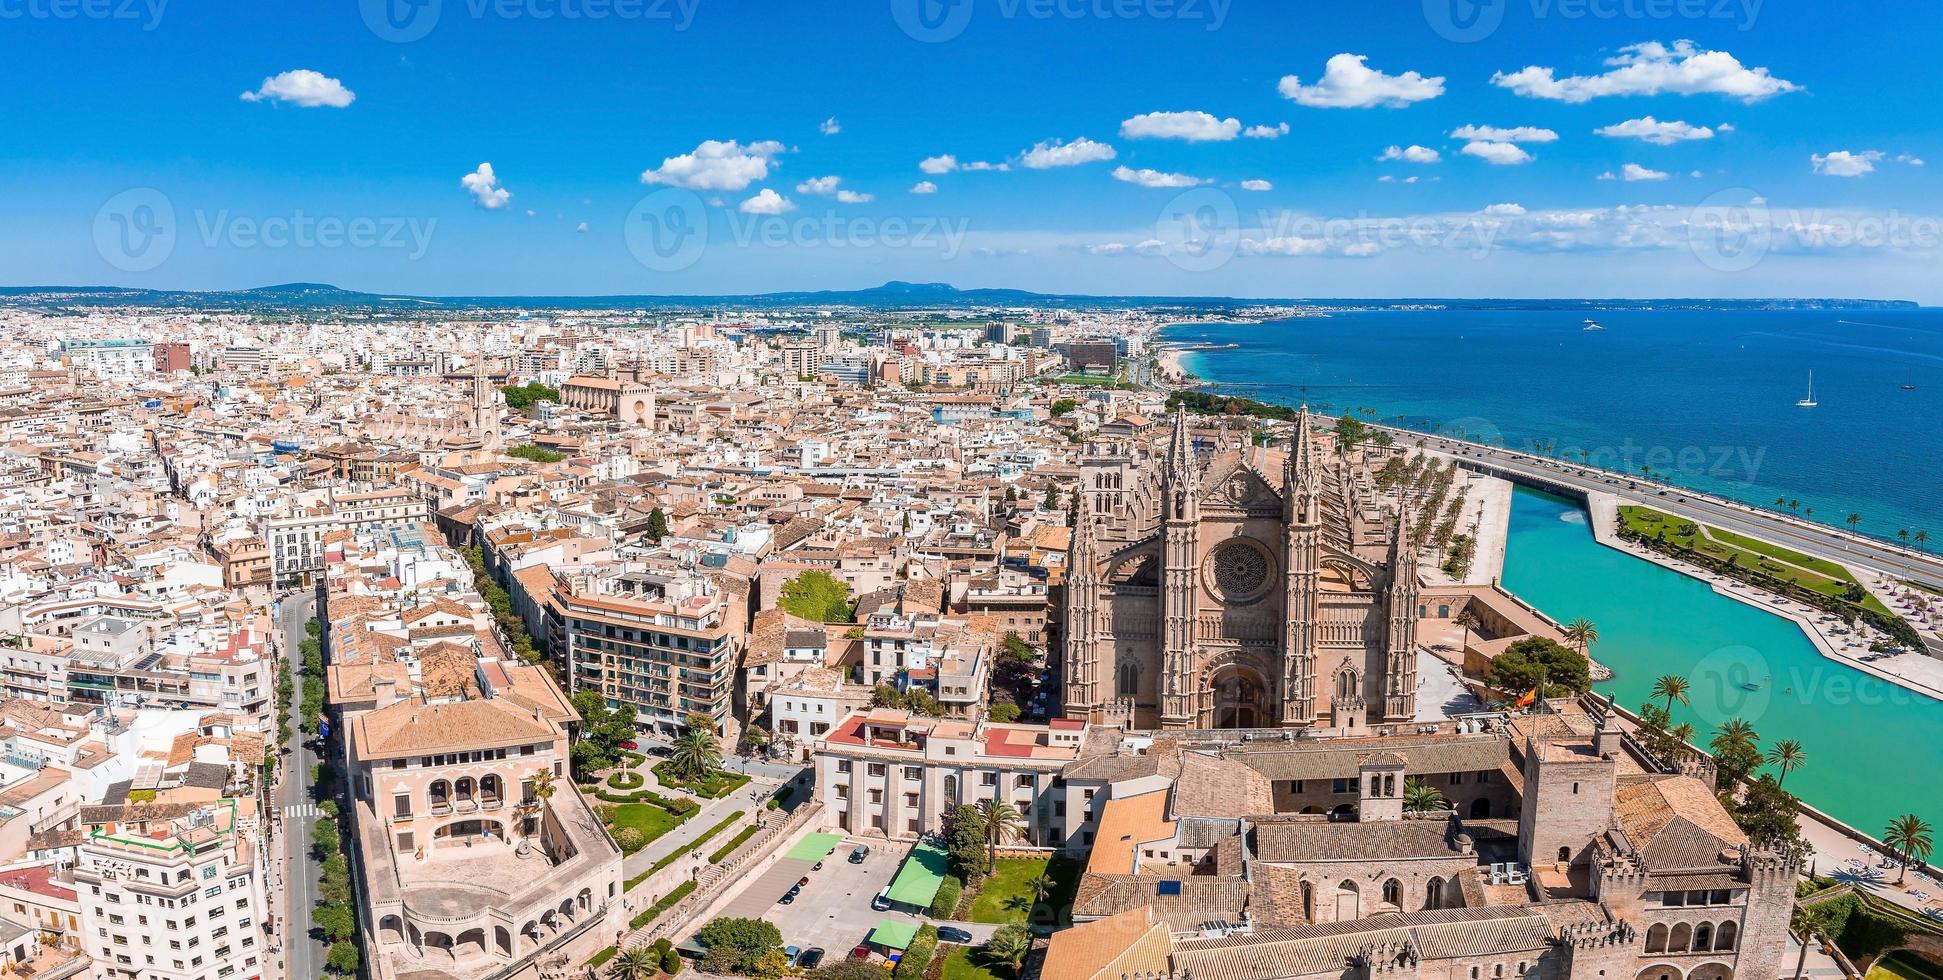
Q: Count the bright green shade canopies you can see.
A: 3